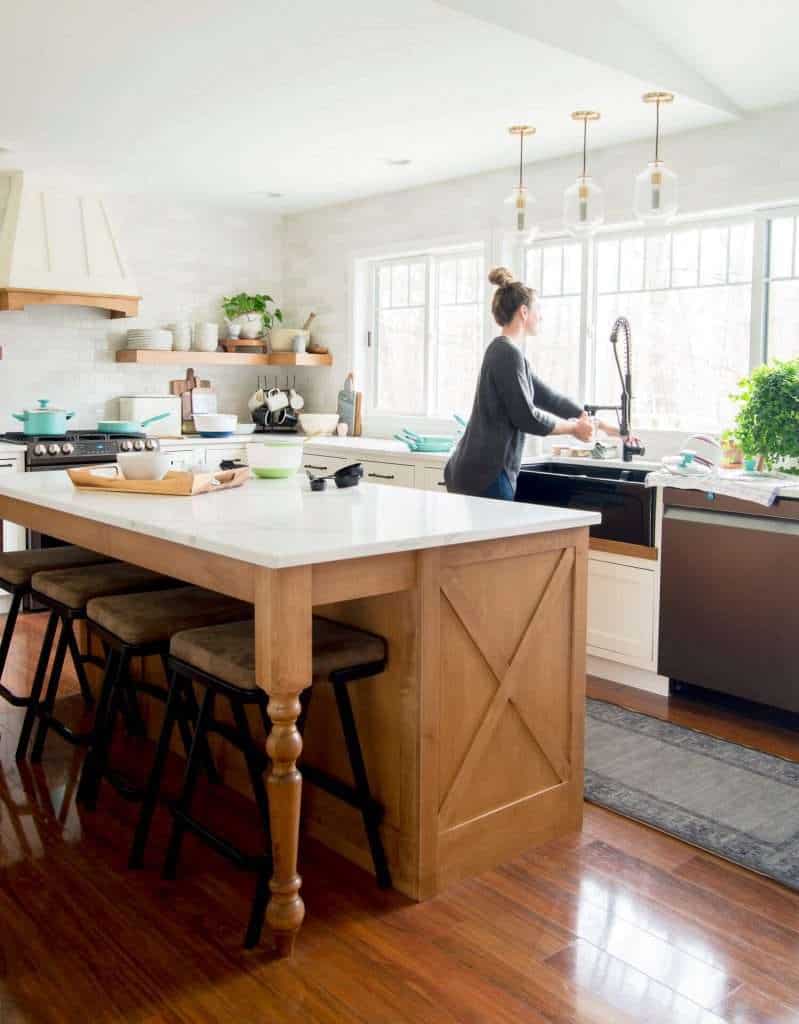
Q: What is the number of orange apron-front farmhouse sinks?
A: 0